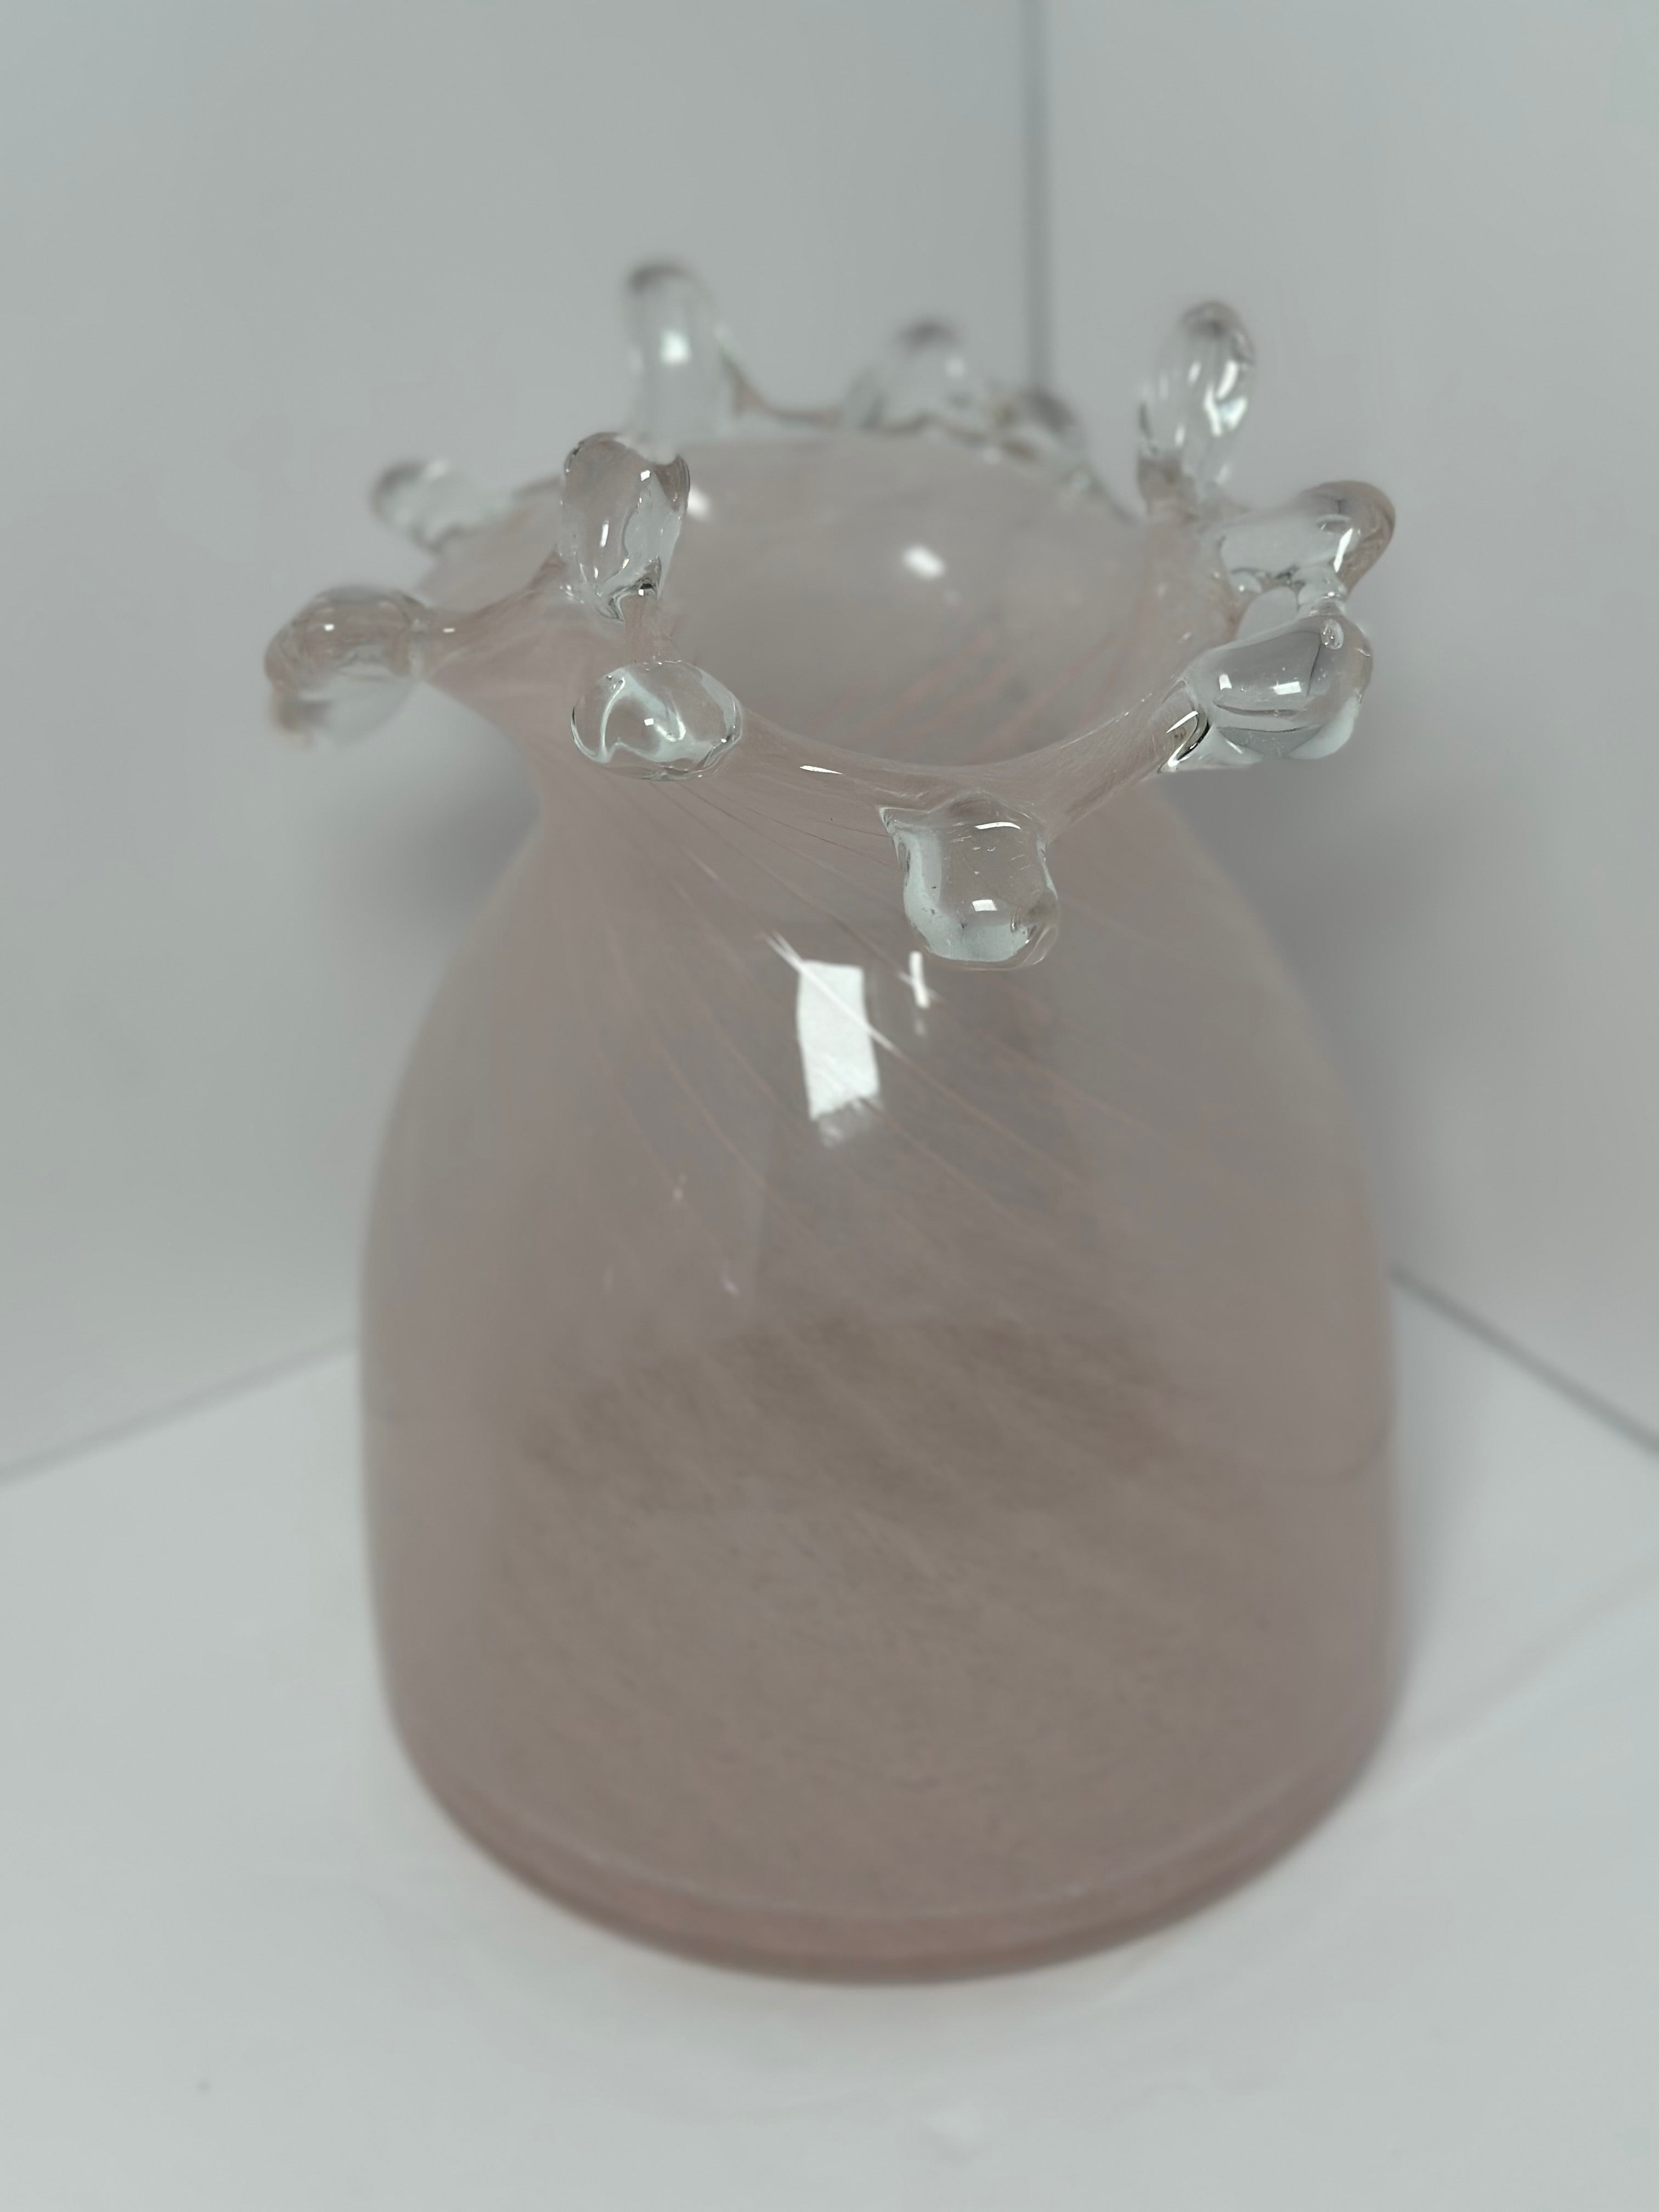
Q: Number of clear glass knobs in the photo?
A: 11